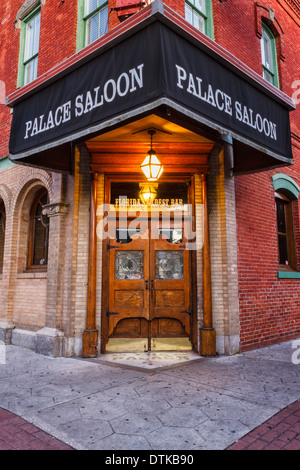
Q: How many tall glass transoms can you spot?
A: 1